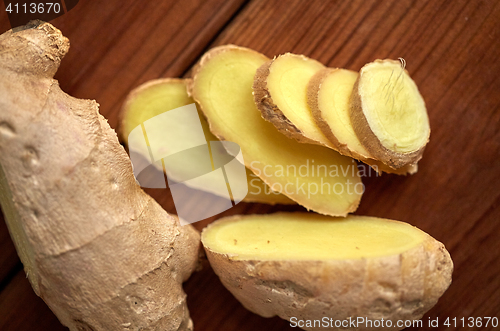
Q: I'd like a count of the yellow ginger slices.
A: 5